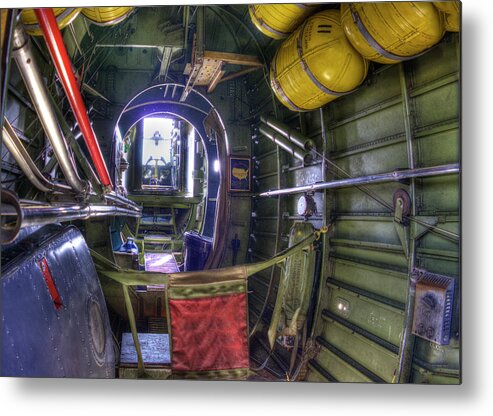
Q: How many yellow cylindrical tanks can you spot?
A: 6